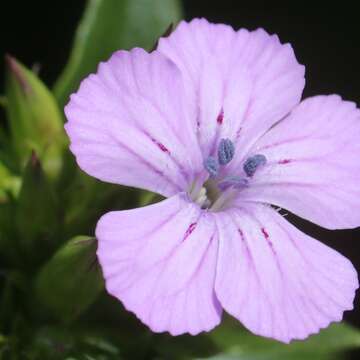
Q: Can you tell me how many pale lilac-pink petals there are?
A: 5